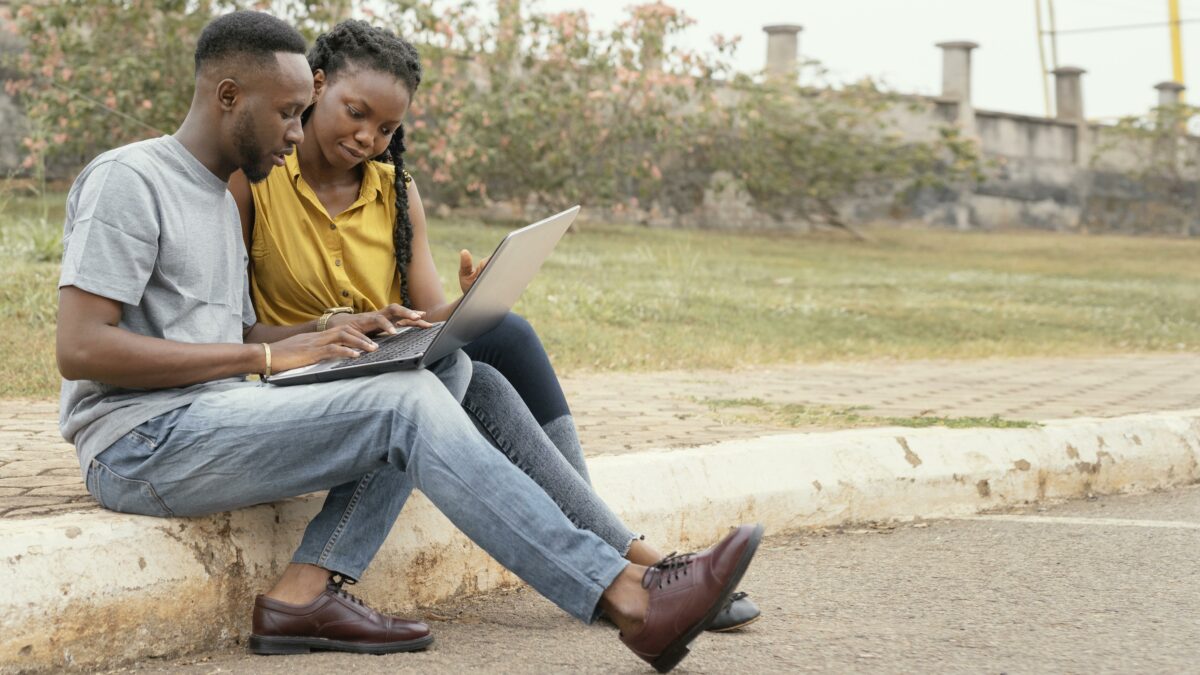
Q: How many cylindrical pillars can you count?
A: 4